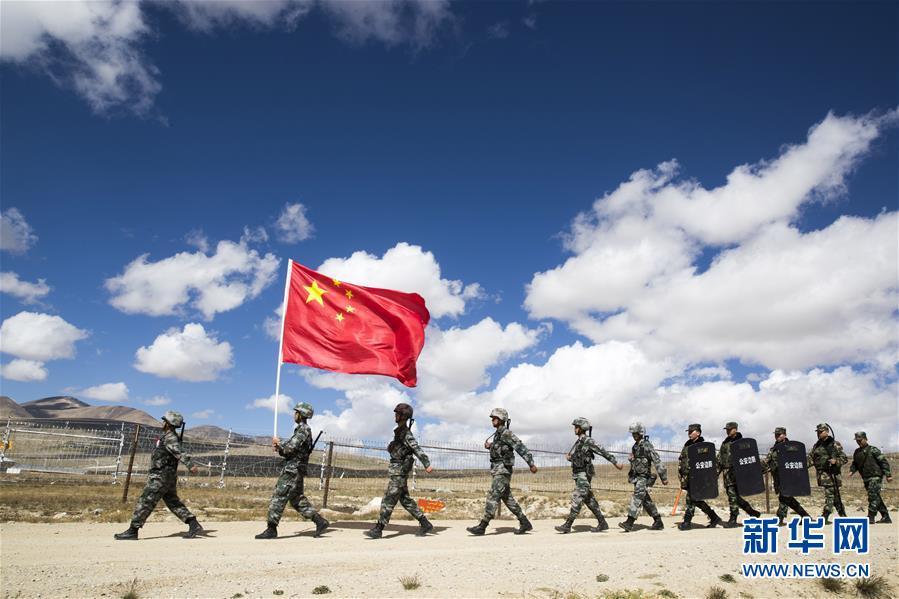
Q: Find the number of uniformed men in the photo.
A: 11